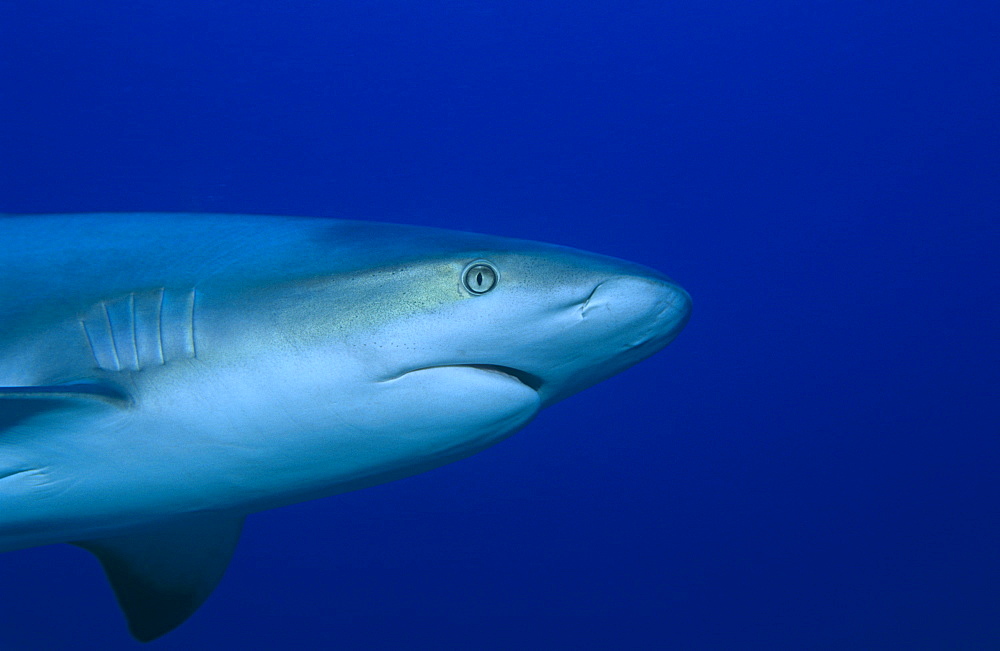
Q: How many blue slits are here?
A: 5